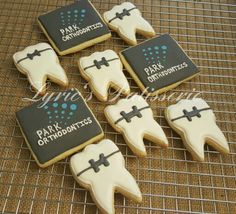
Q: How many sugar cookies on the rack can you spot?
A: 9